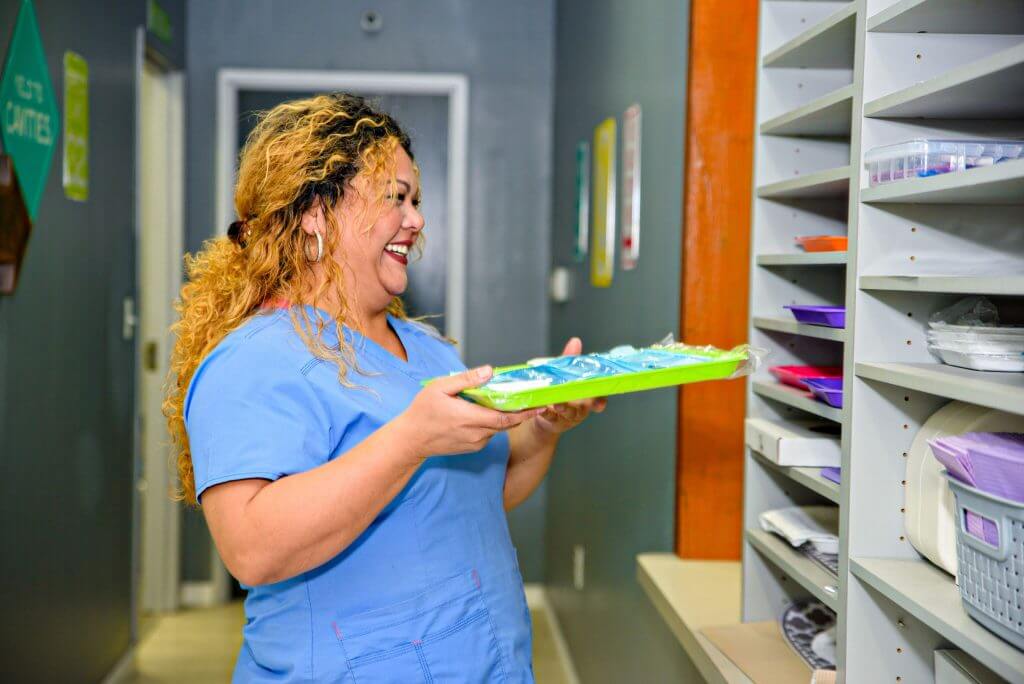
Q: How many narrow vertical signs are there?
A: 4